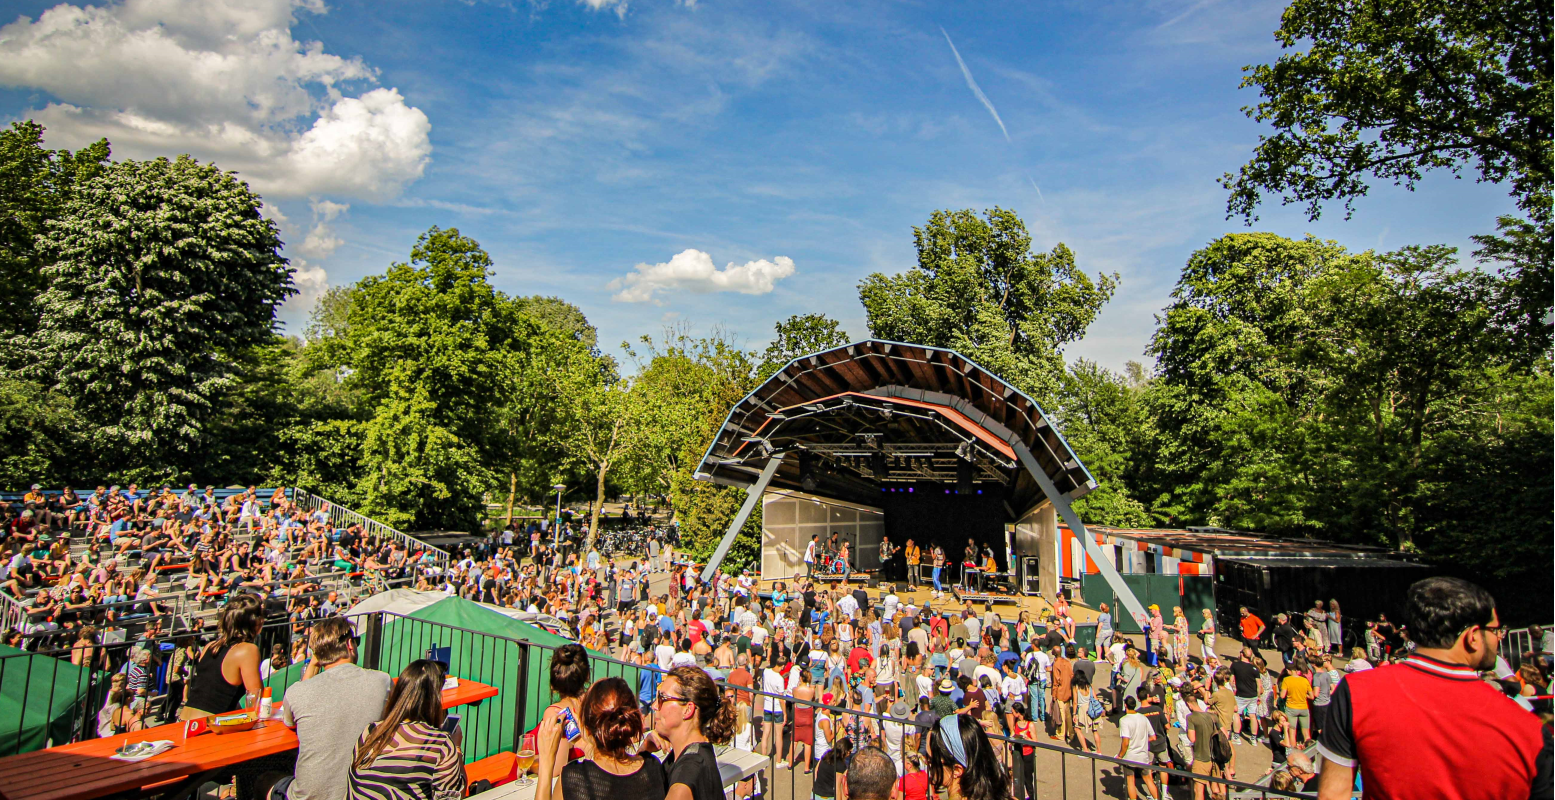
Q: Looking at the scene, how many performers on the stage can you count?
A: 9